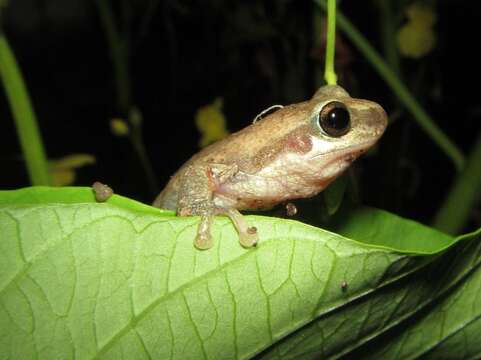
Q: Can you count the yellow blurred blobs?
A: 4